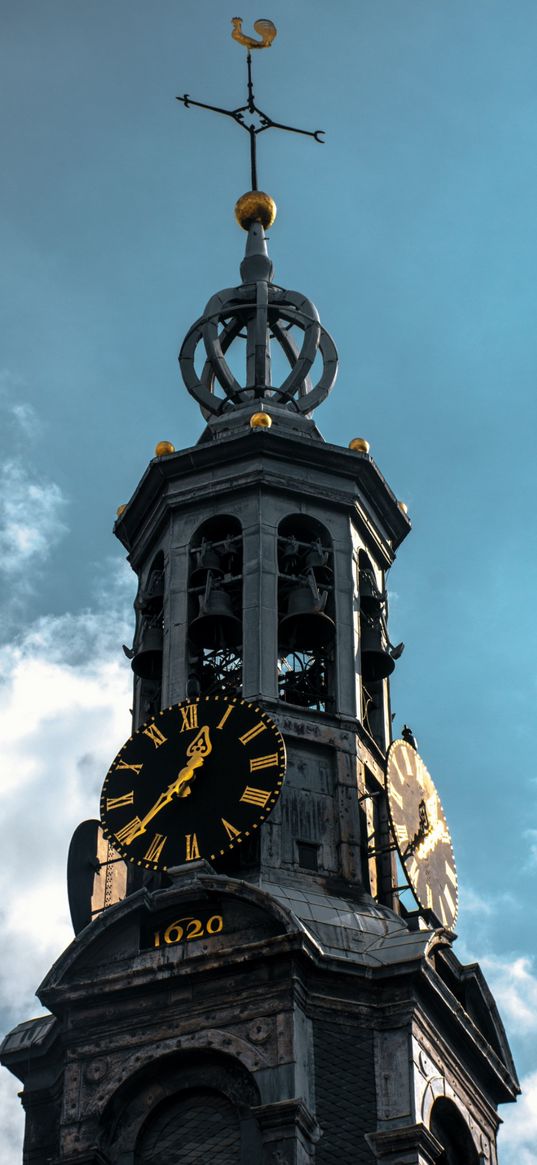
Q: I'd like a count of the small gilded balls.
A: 5